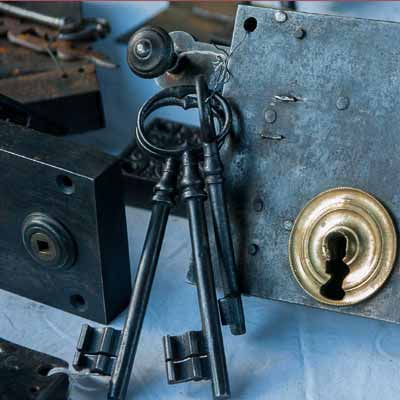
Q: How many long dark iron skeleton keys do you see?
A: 3